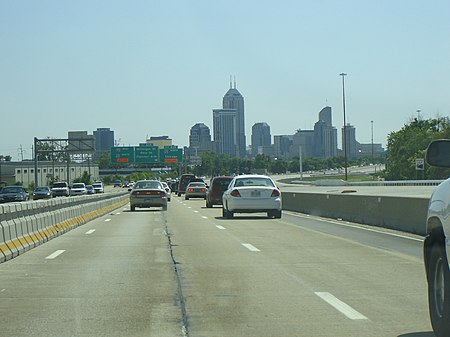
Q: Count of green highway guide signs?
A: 3